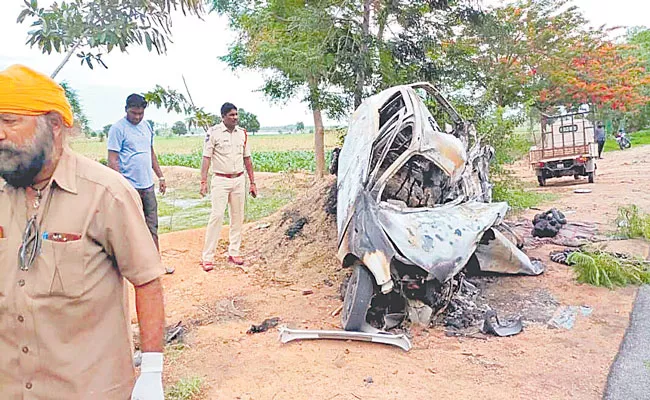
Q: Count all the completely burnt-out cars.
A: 1